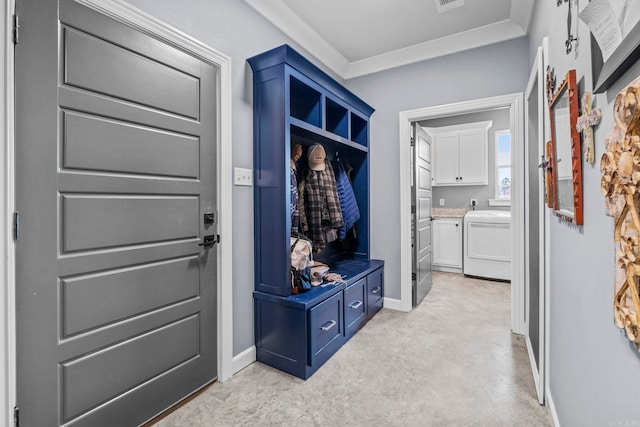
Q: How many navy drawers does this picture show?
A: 3